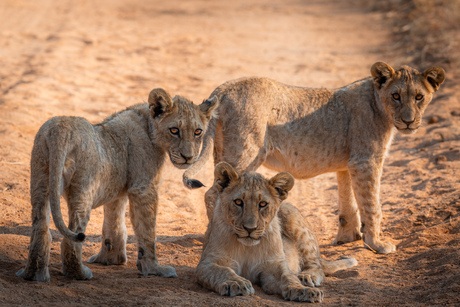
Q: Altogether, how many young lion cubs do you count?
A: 3